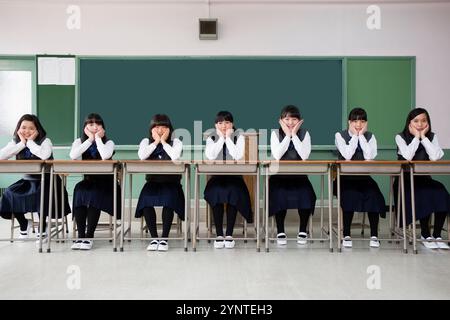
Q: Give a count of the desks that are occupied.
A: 7